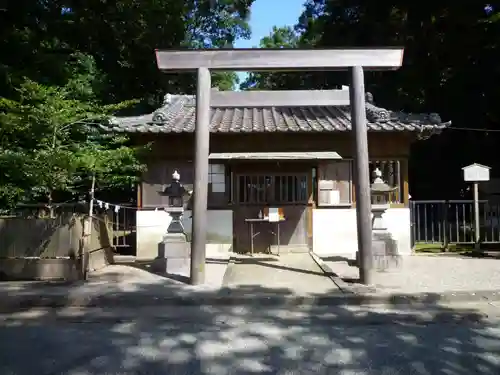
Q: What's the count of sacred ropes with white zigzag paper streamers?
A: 1